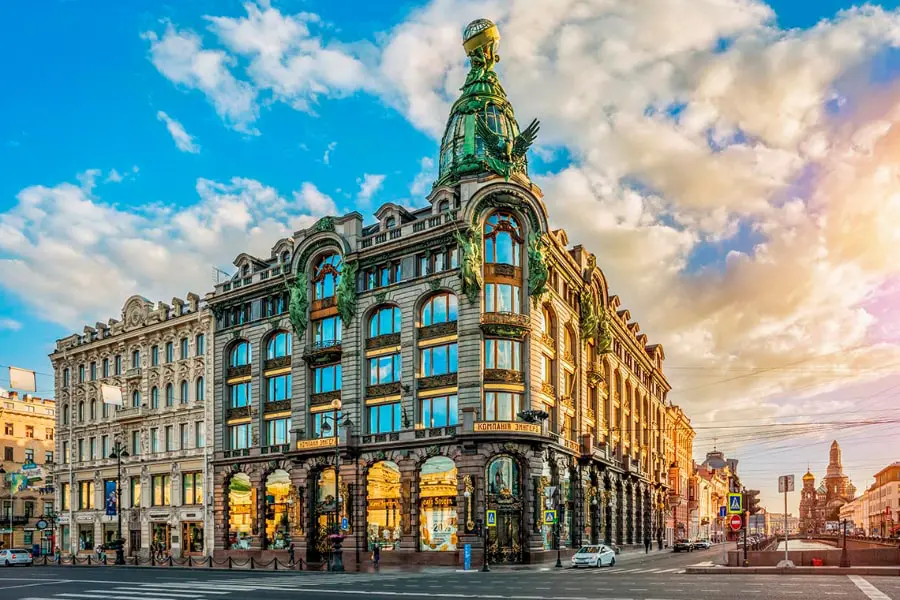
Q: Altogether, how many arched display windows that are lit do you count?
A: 4